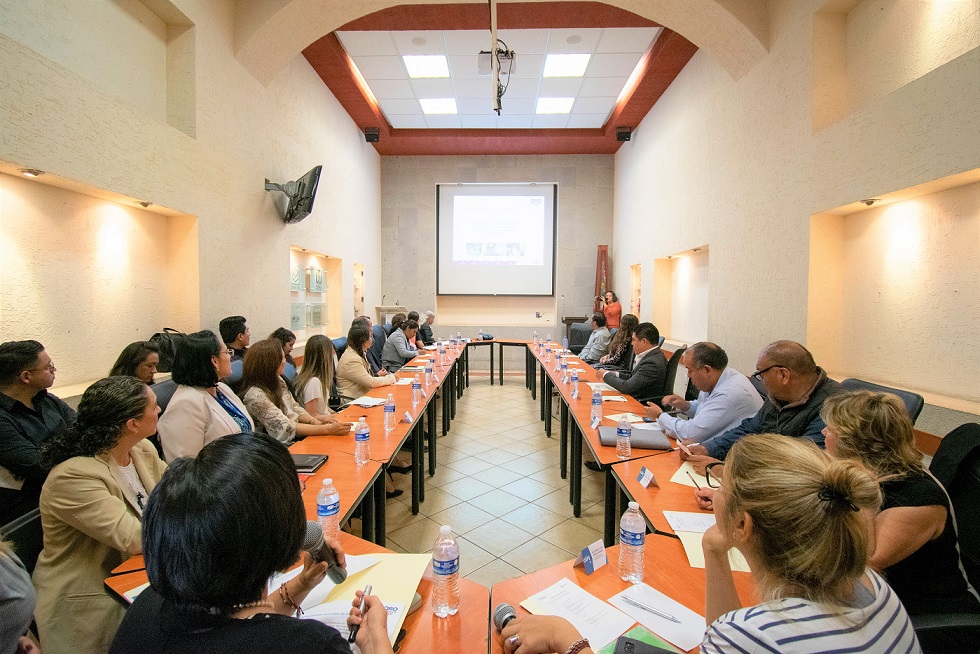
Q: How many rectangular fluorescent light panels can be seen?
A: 4